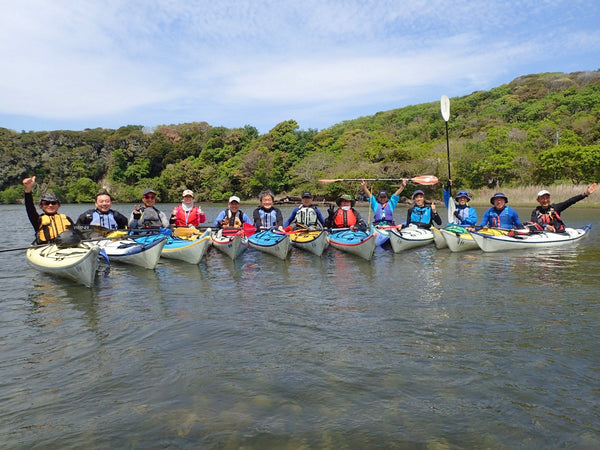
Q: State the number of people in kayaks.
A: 13